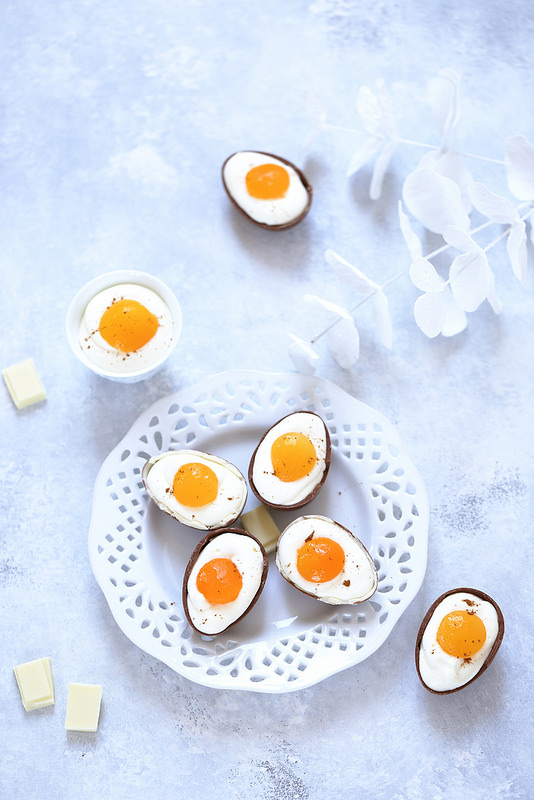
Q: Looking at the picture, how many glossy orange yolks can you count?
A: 7